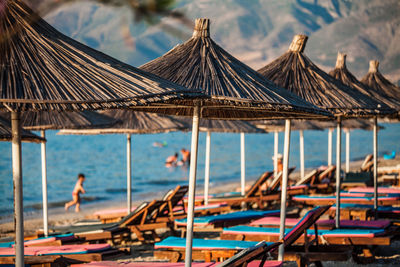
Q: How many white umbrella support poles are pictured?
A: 13